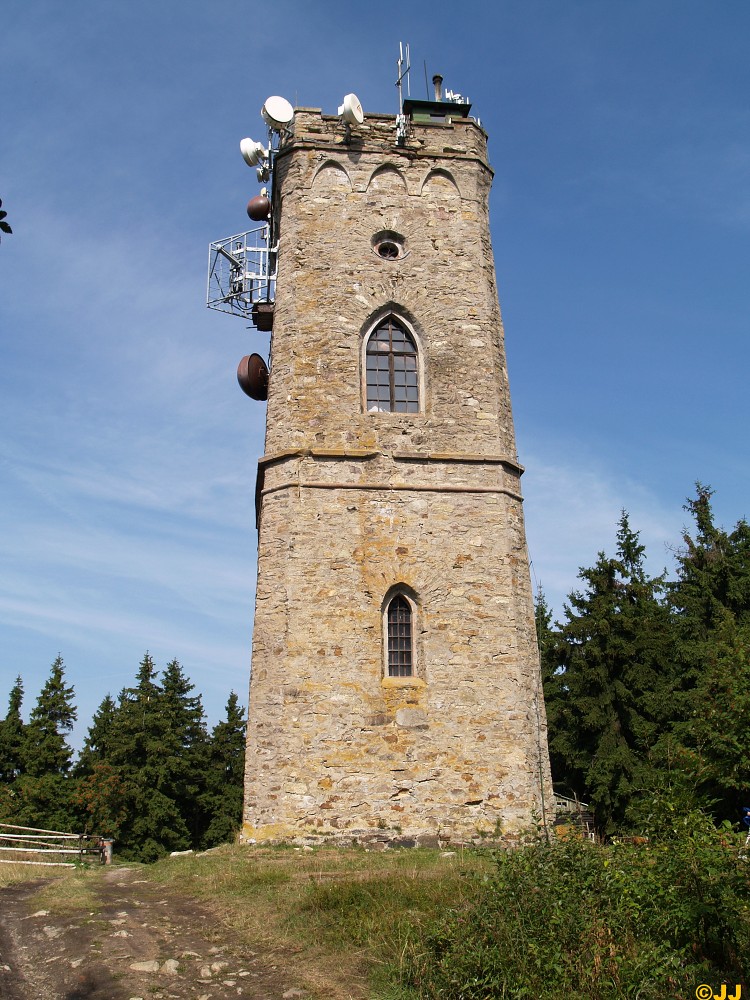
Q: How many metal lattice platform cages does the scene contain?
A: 1